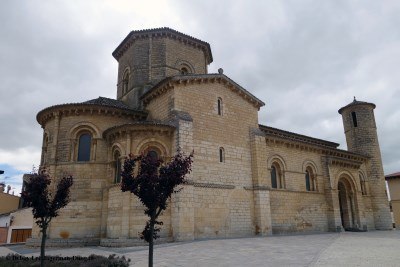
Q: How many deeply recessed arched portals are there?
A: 1